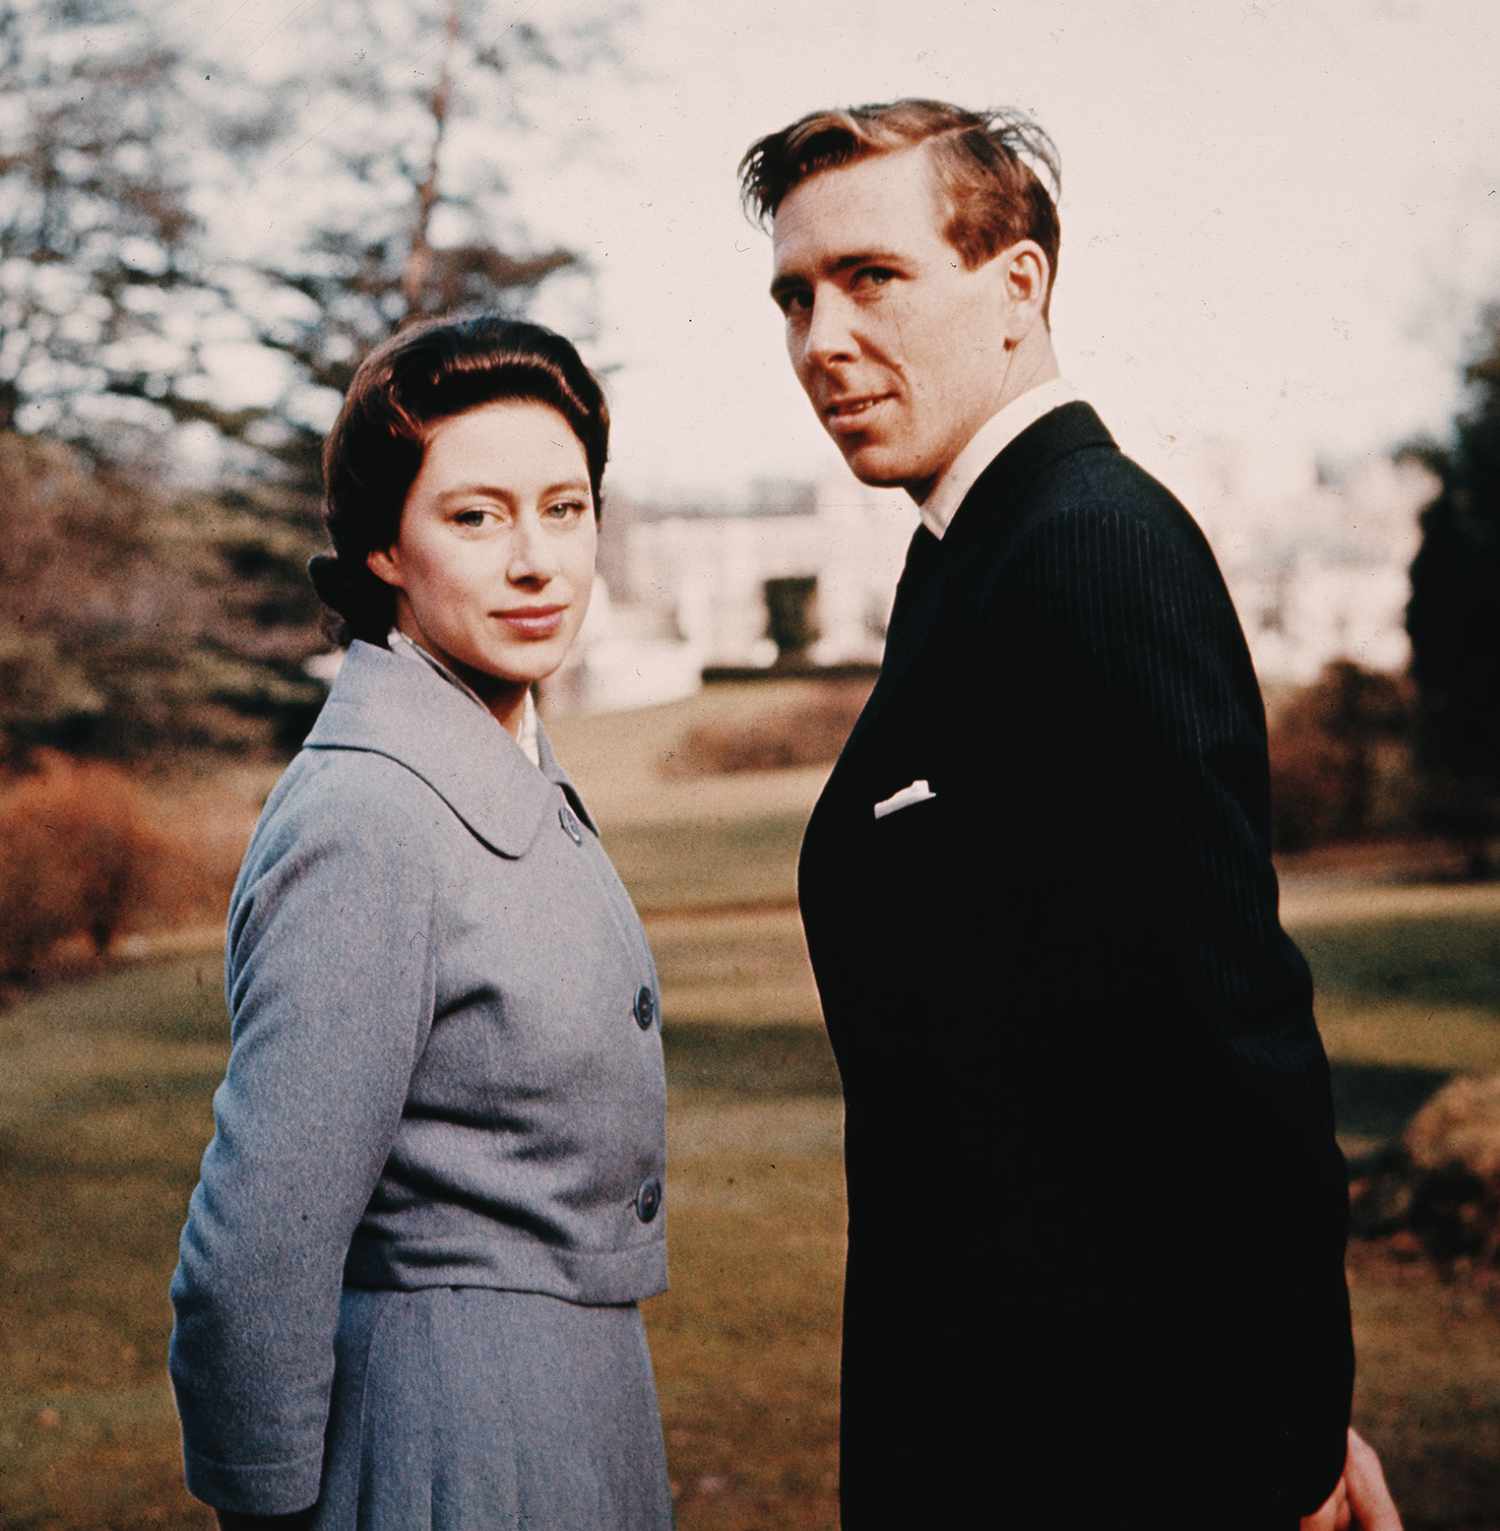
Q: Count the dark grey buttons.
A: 3